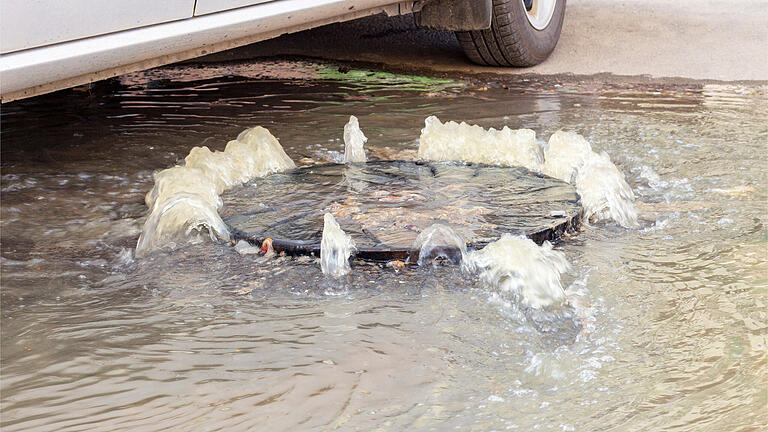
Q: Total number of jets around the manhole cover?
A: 7